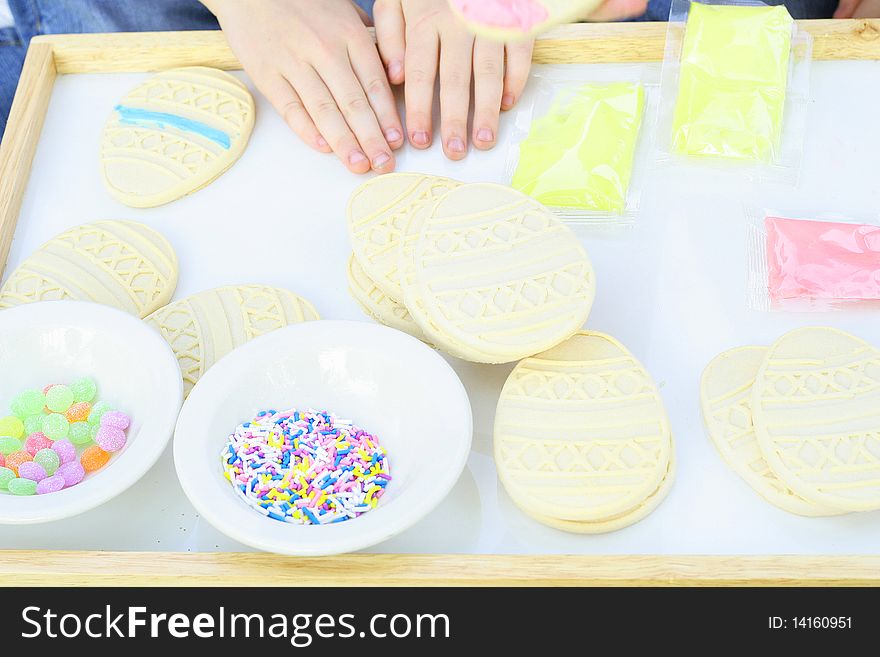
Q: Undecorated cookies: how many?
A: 10